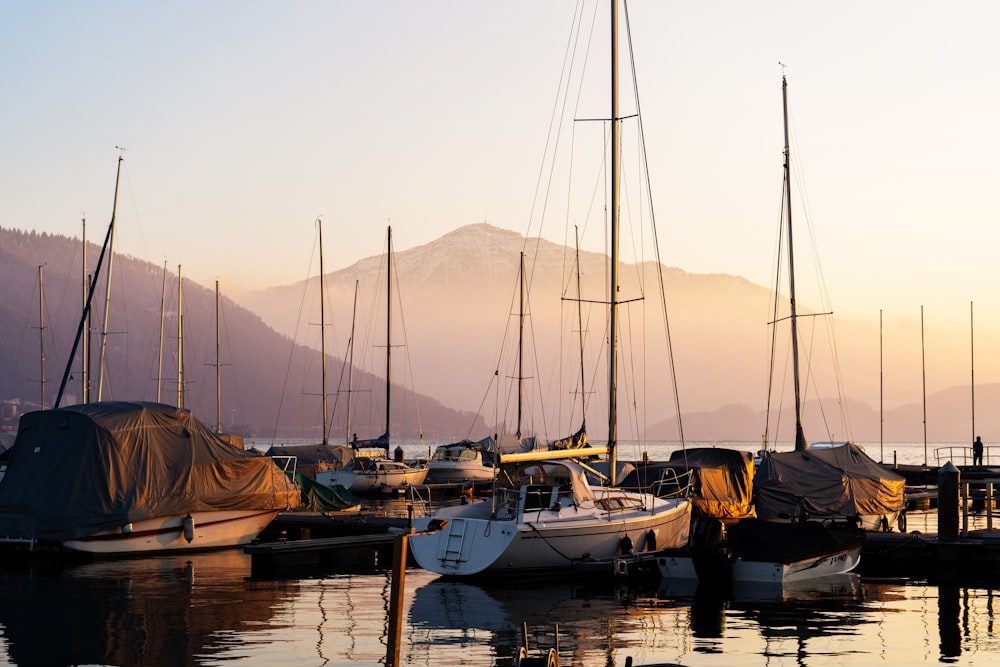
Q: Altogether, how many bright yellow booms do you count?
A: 1